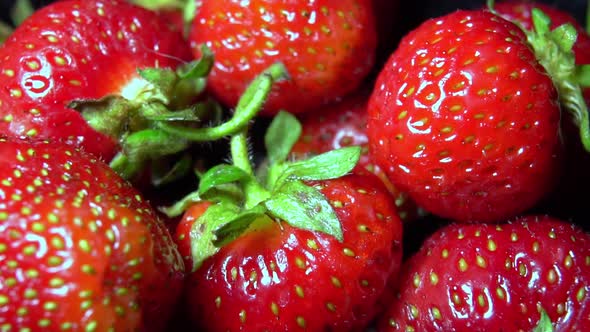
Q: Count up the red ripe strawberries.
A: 8